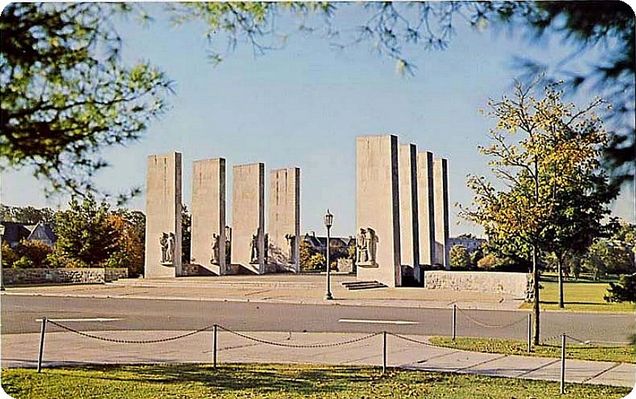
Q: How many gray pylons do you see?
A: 8